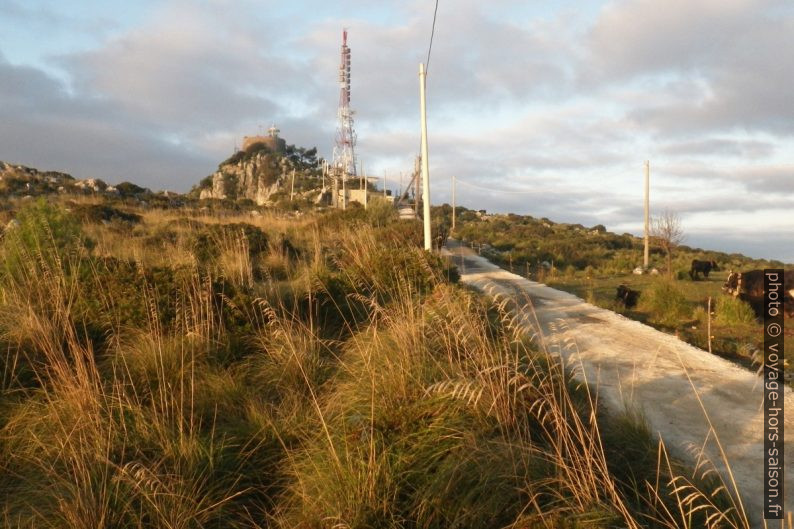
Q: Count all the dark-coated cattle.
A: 3